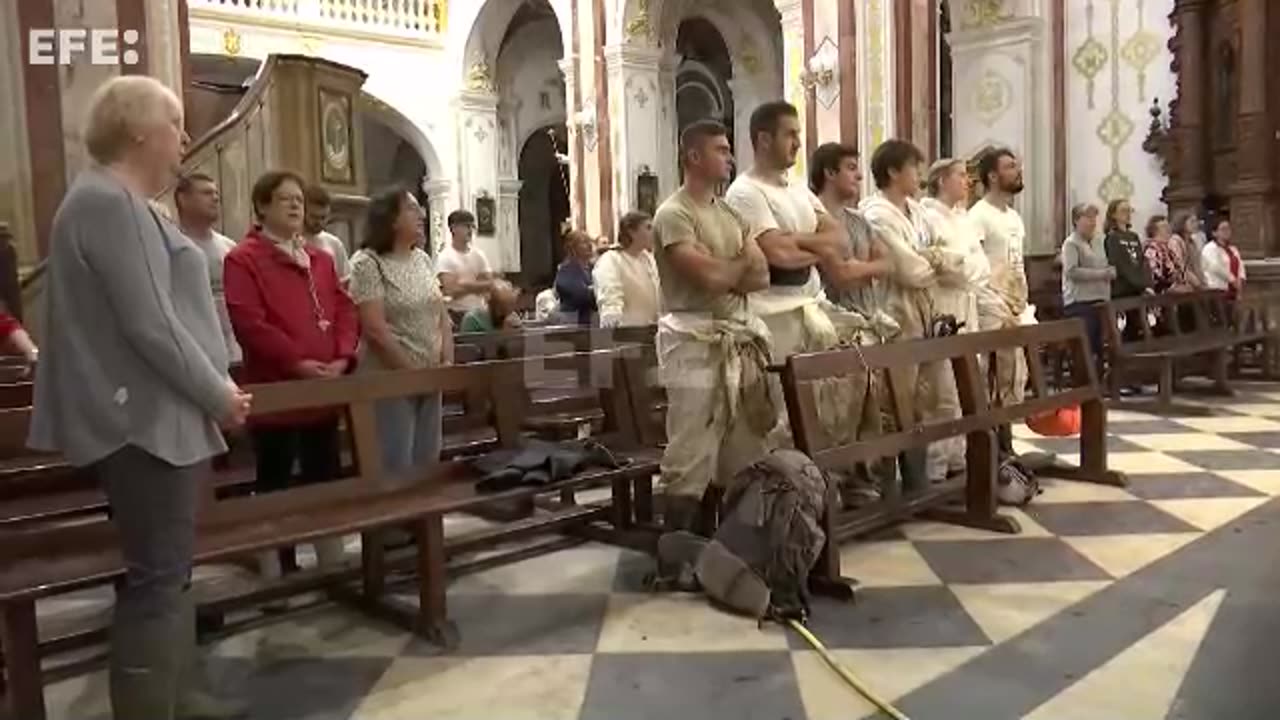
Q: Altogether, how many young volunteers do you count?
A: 6